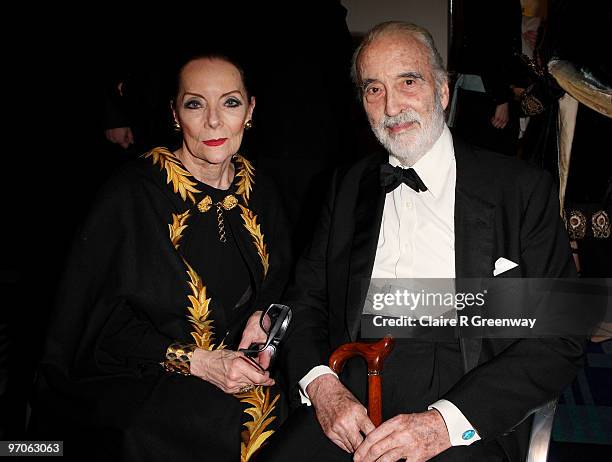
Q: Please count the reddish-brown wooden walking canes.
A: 1